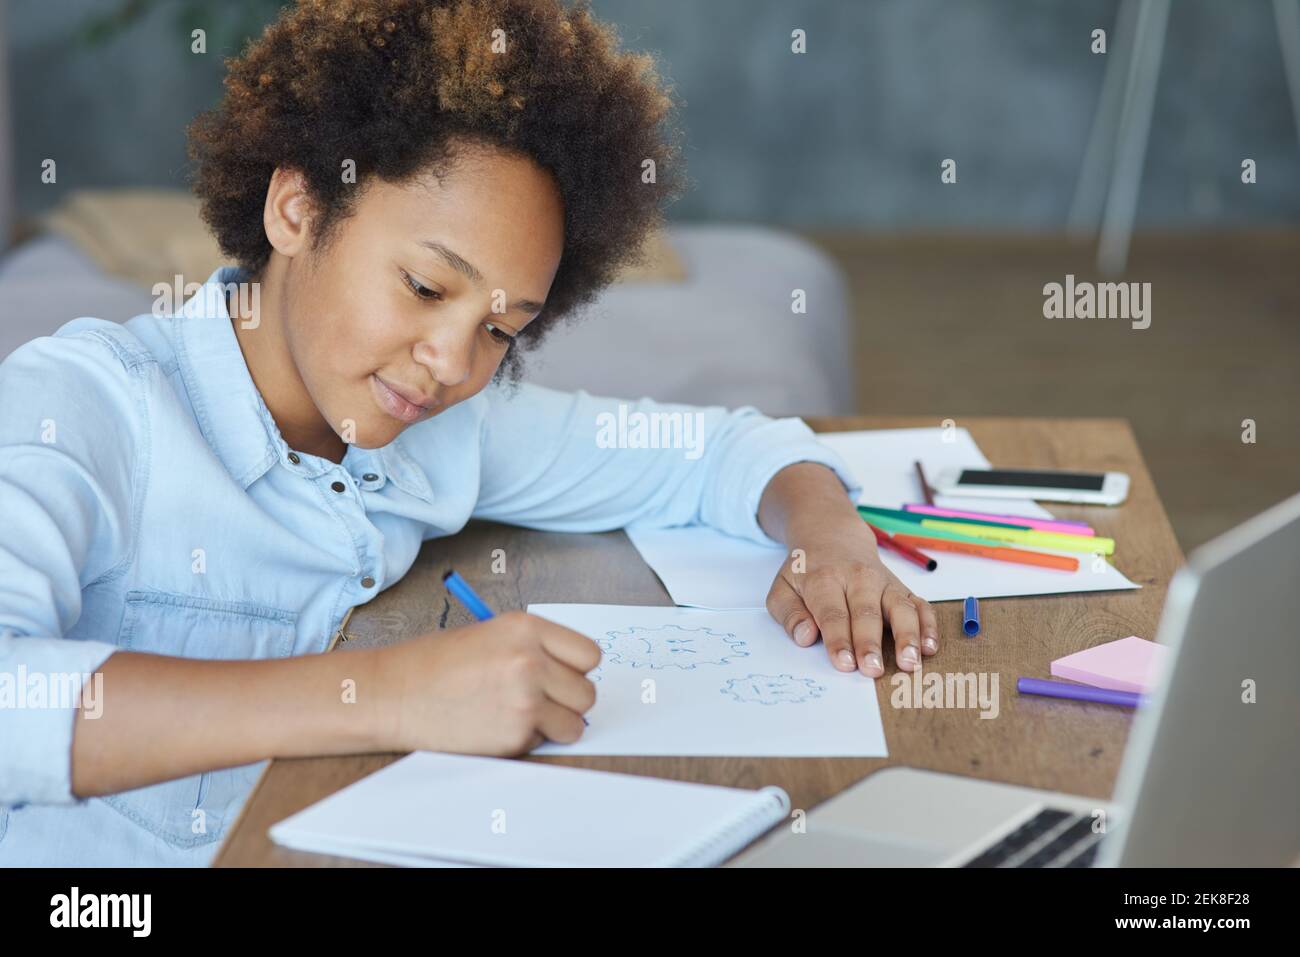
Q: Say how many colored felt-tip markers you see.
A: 10